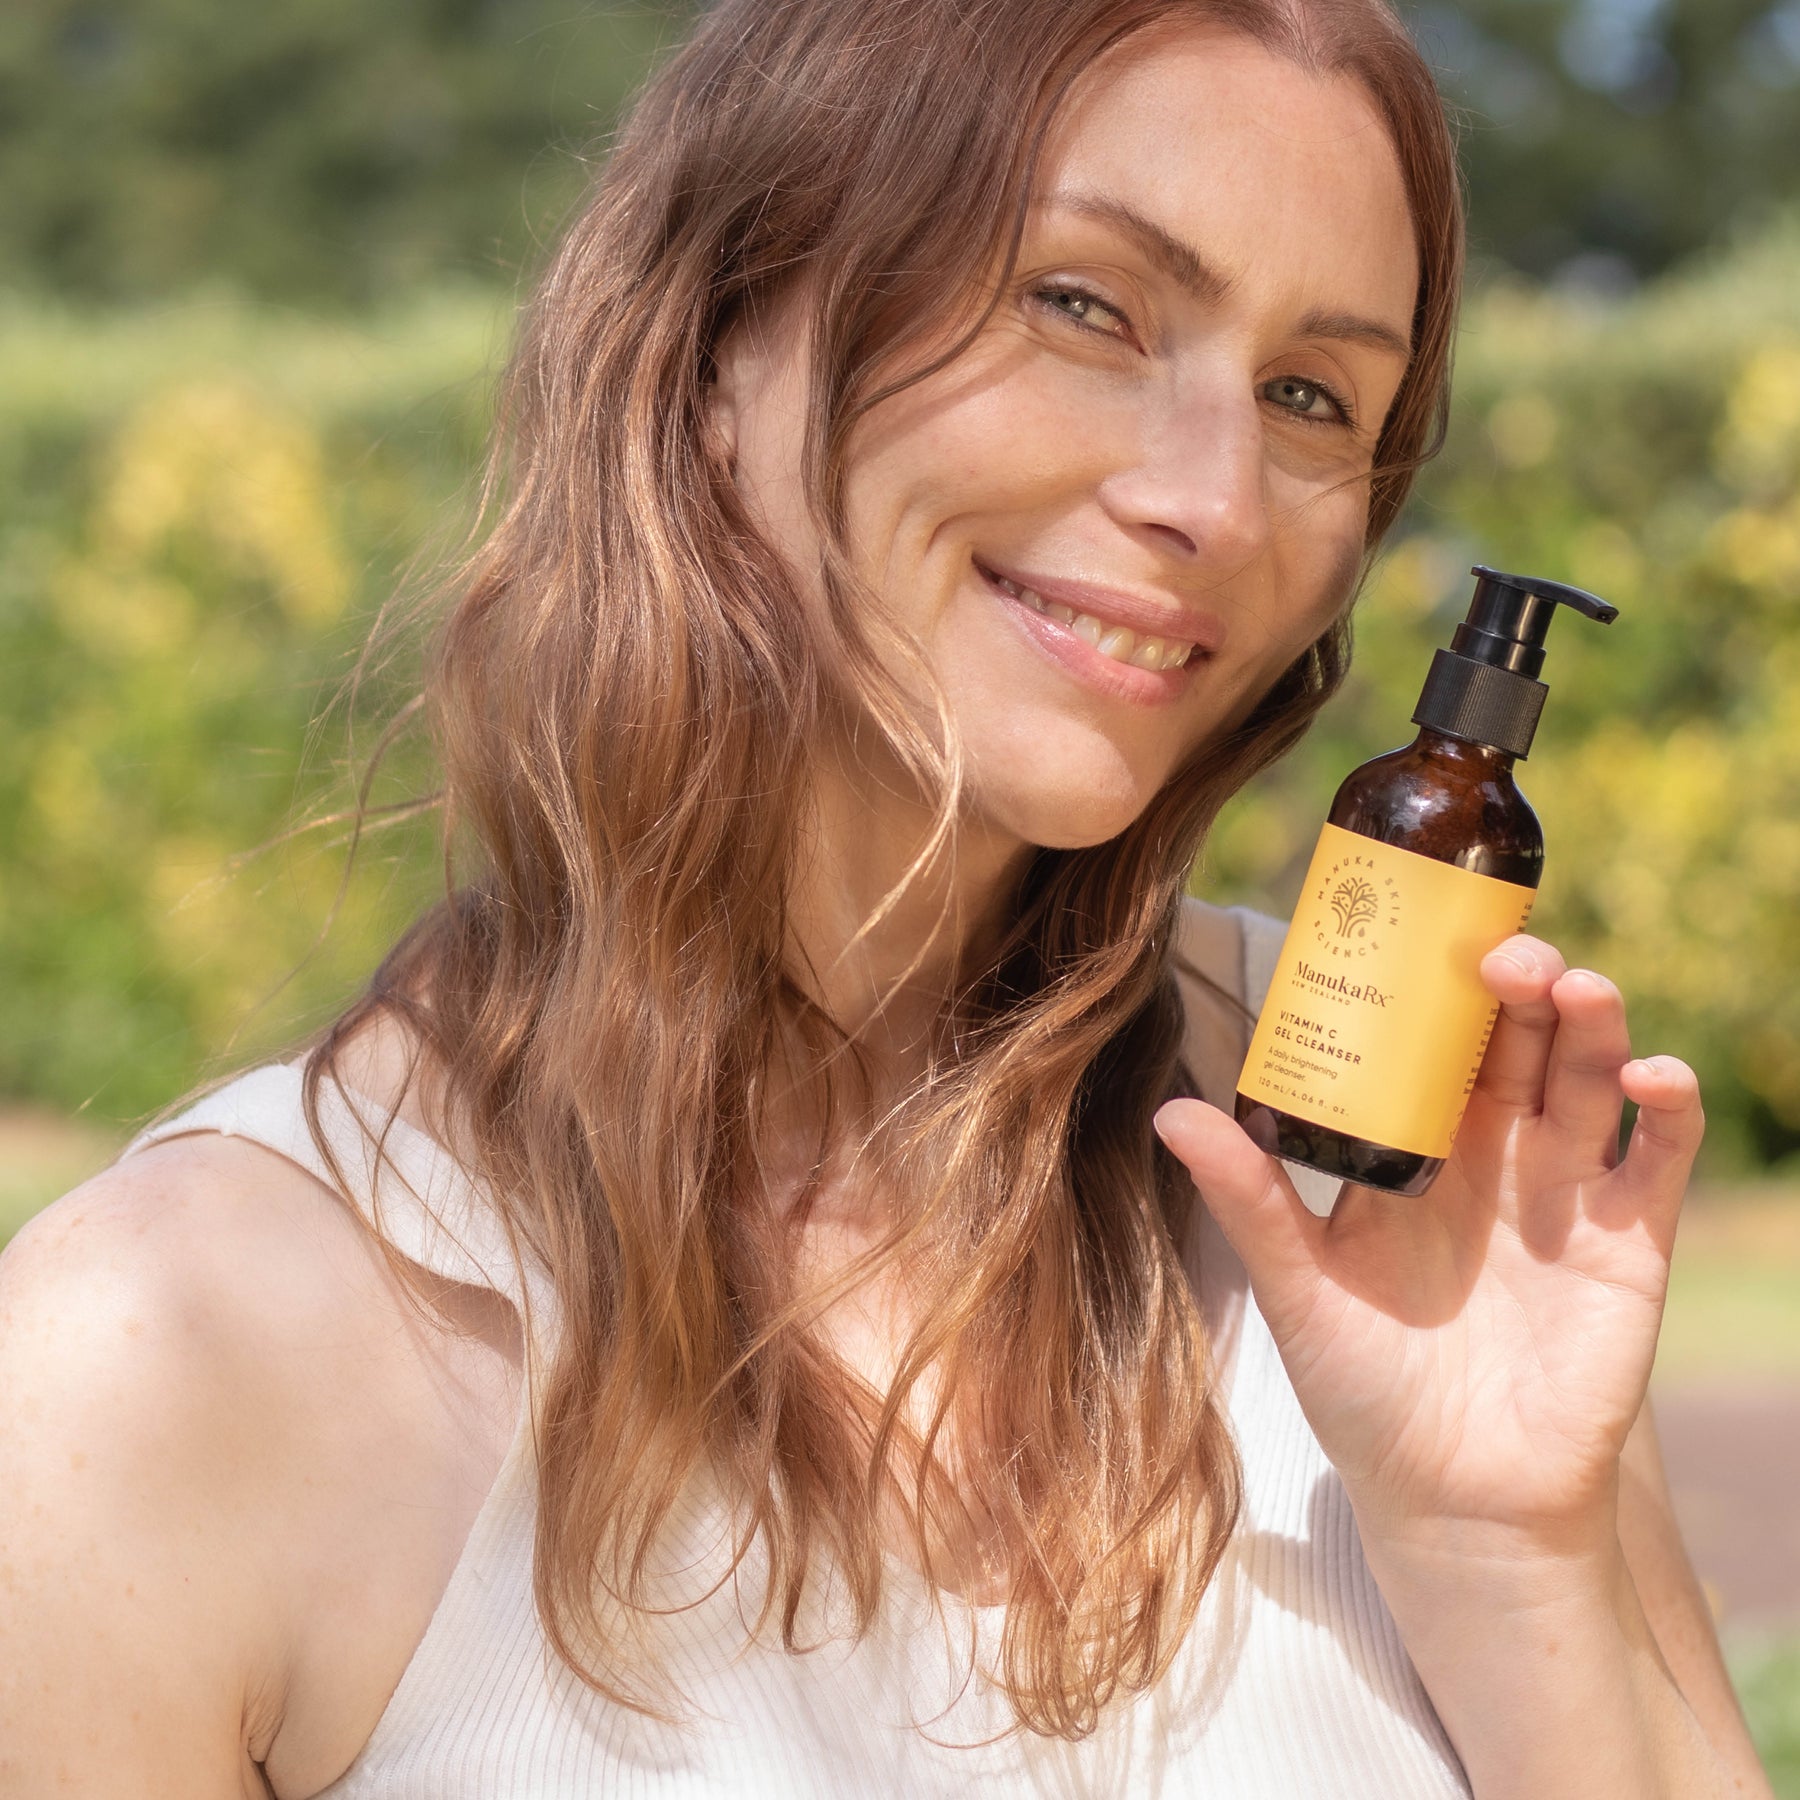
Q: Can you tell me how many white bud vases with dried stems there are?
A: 0